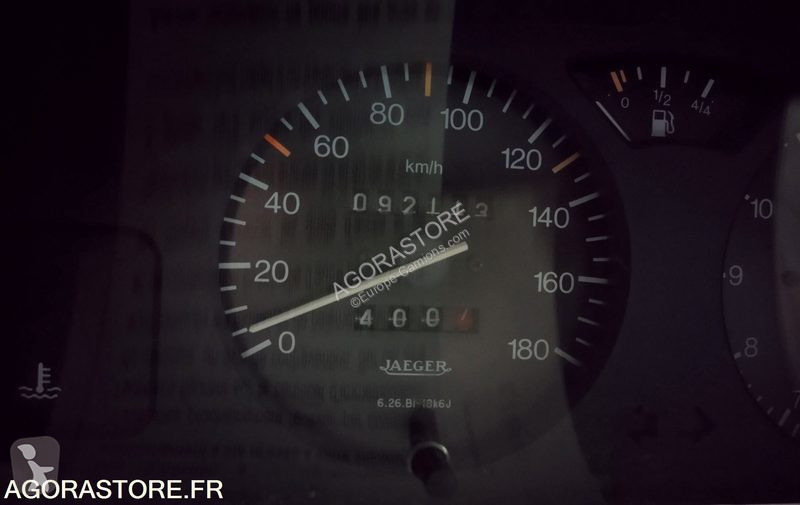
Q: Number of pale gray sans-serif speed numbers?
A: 10